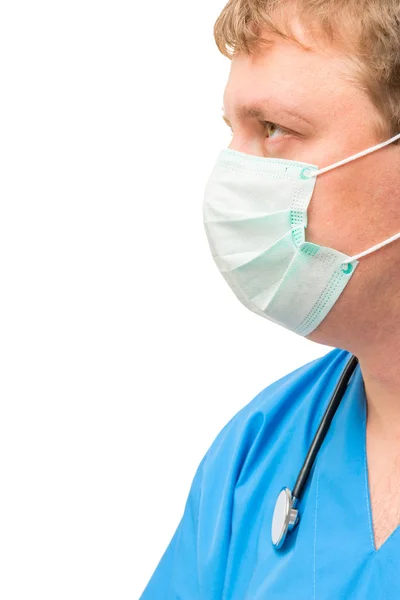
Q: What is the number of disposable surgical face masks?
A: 1